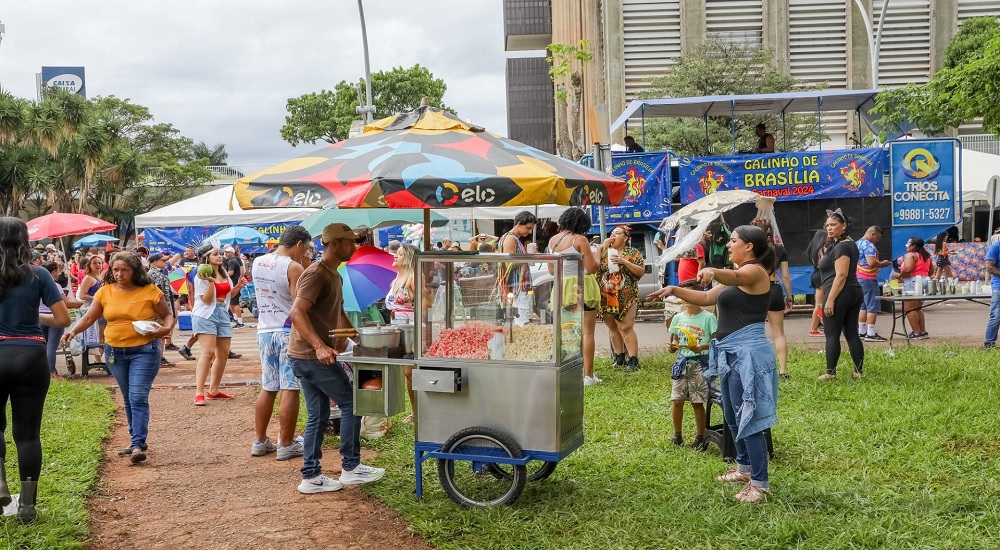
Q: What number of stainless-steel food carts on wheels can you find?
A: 1